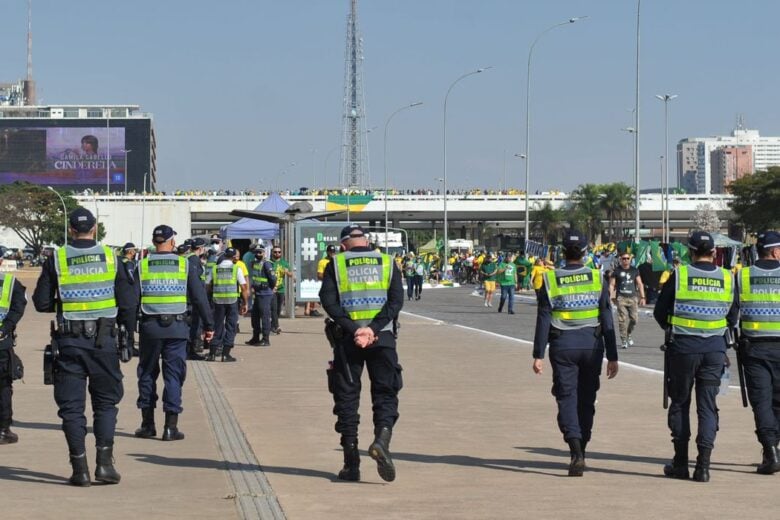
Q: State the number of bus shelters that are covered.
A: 1